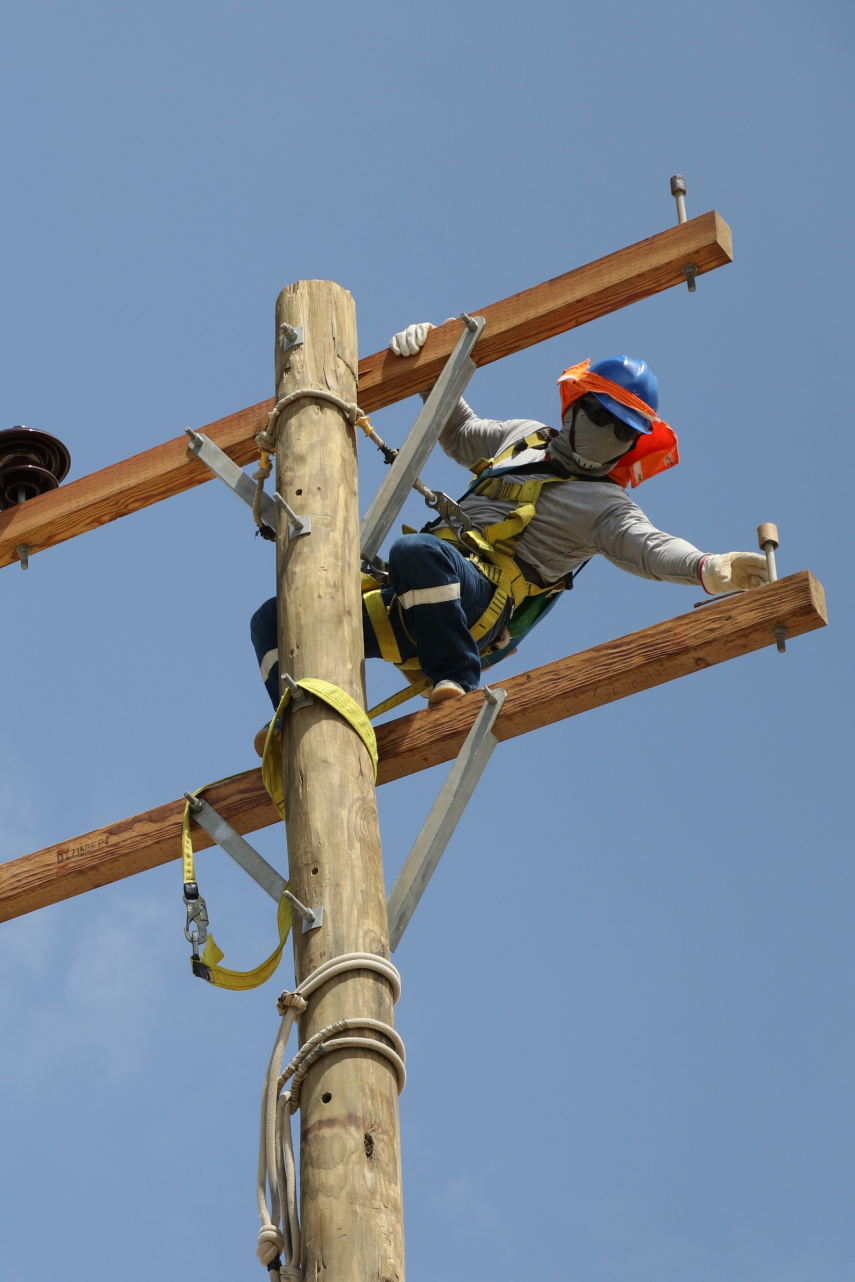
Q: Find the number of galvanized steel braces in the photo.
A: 4